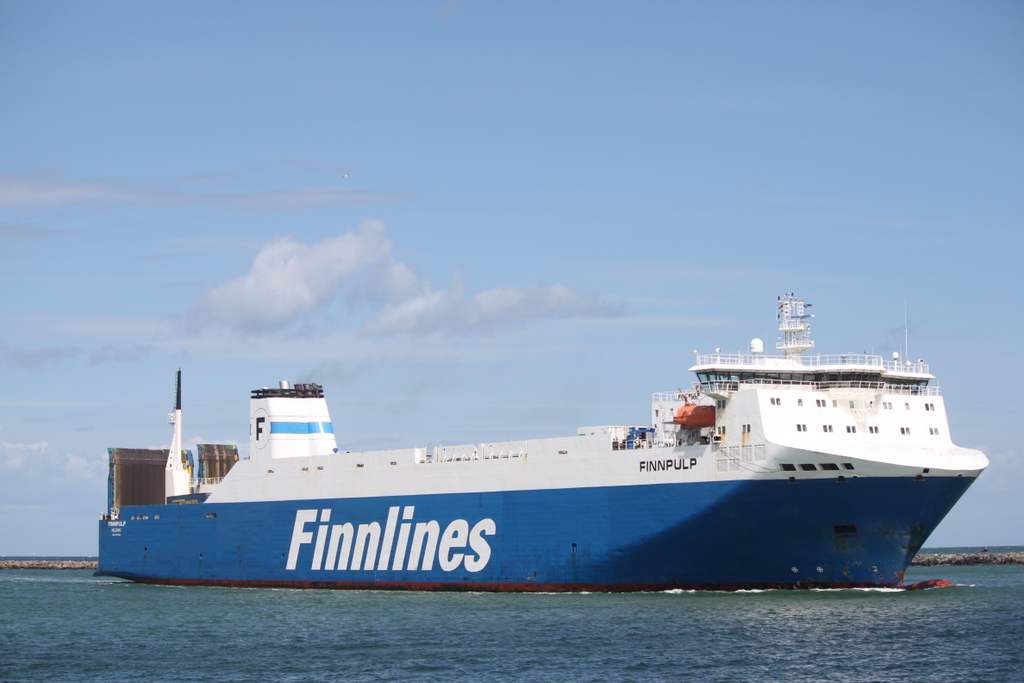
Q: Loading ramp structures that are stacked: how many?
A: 2